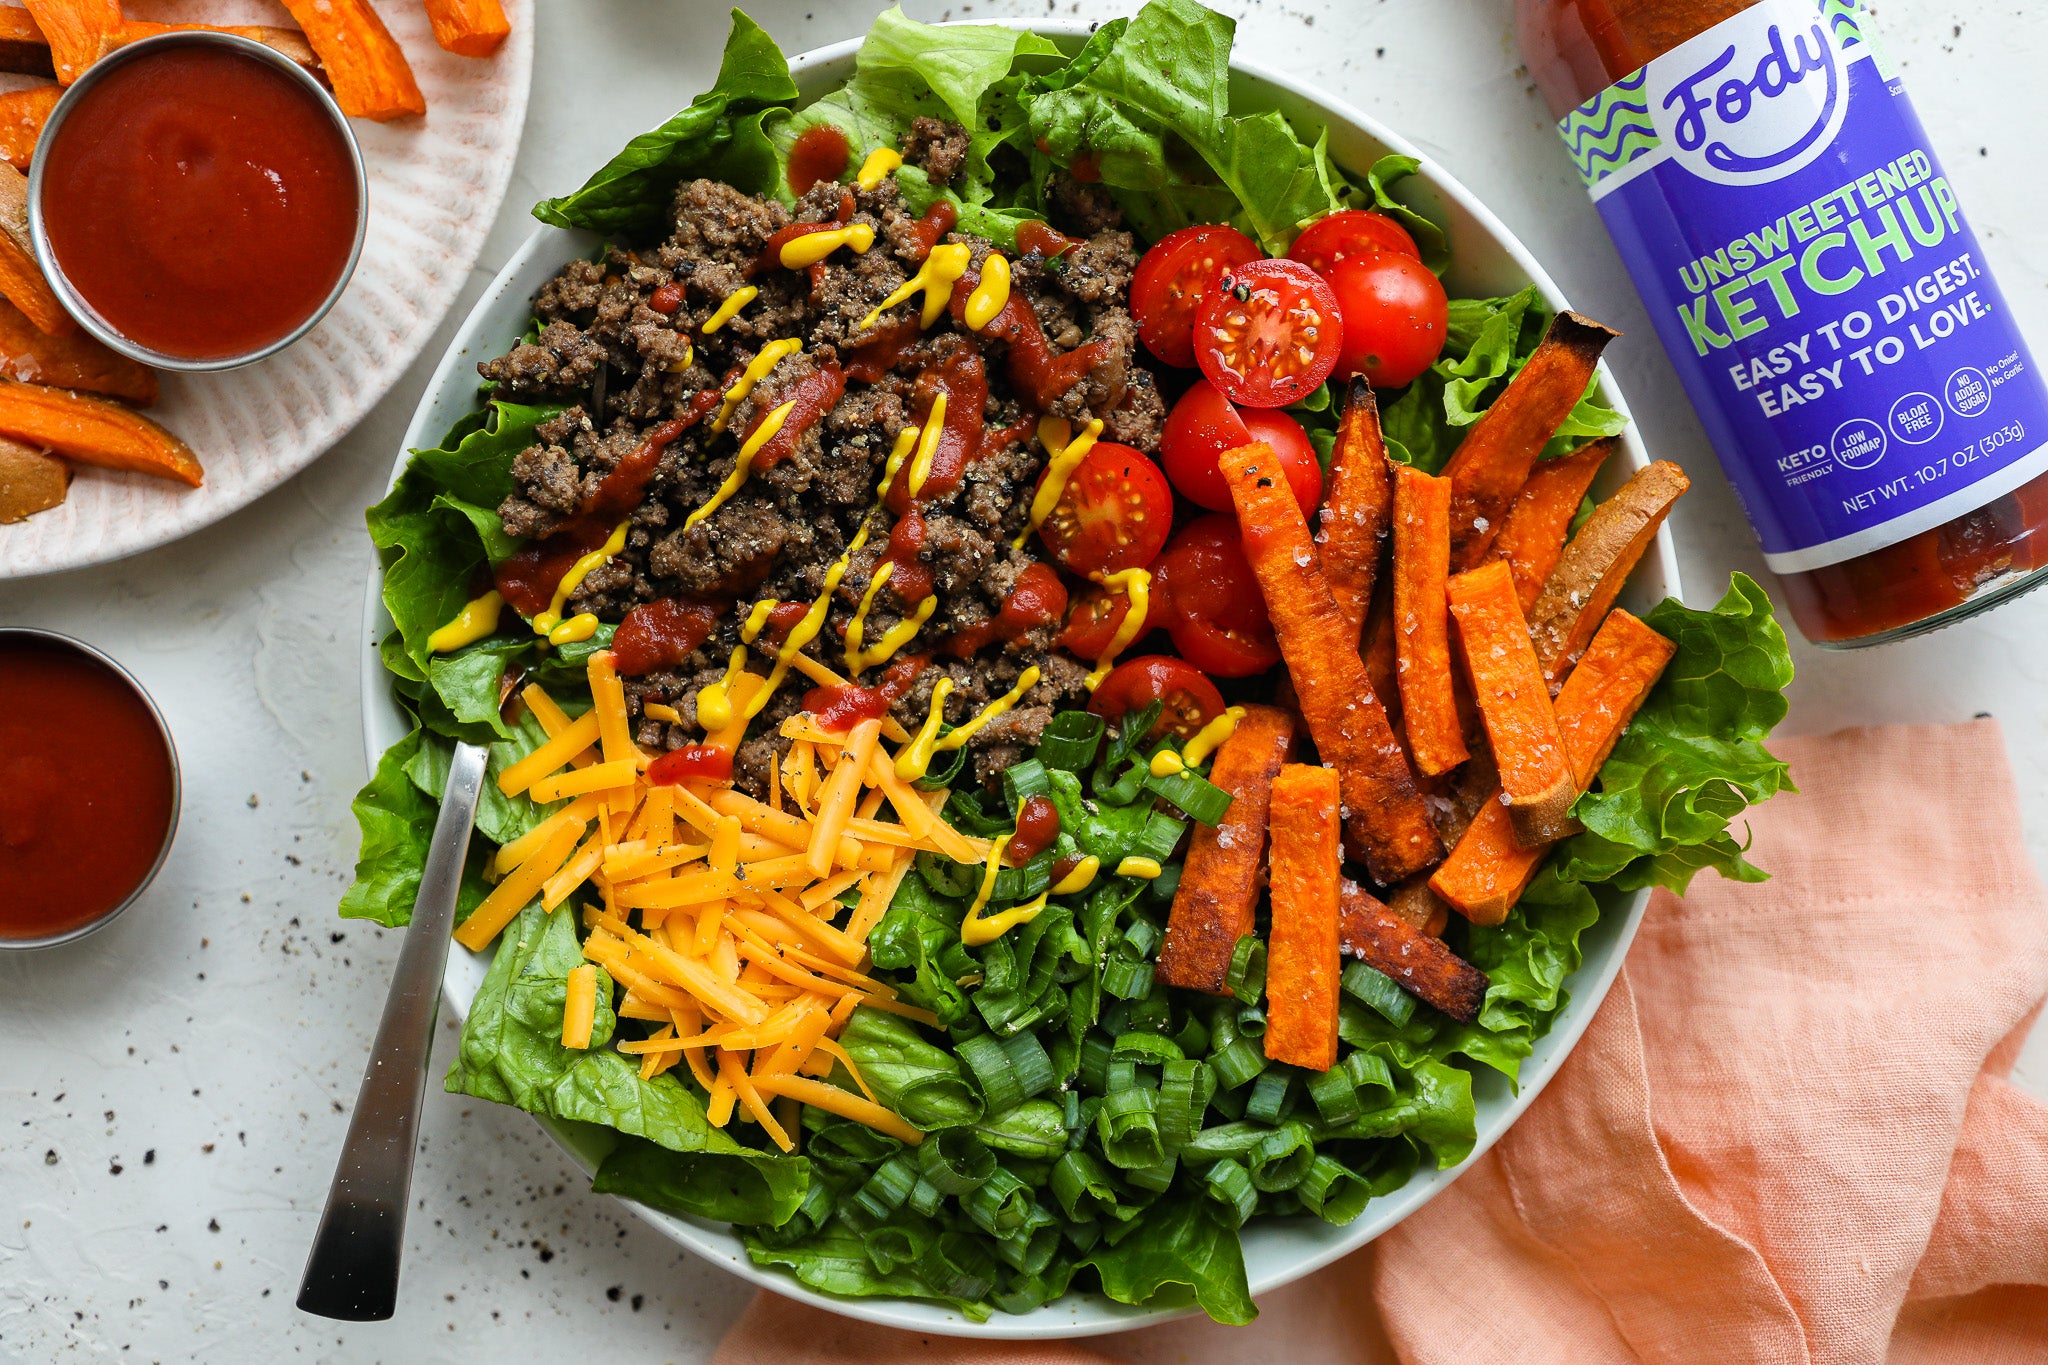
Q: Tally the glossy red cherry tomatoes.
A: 10